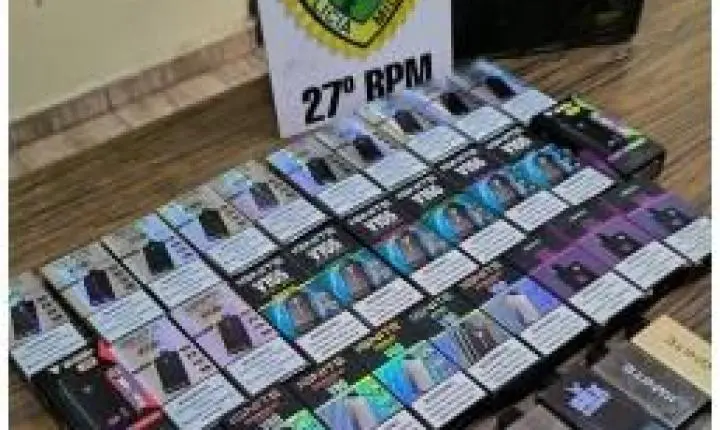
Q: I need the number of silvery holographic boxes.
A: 12